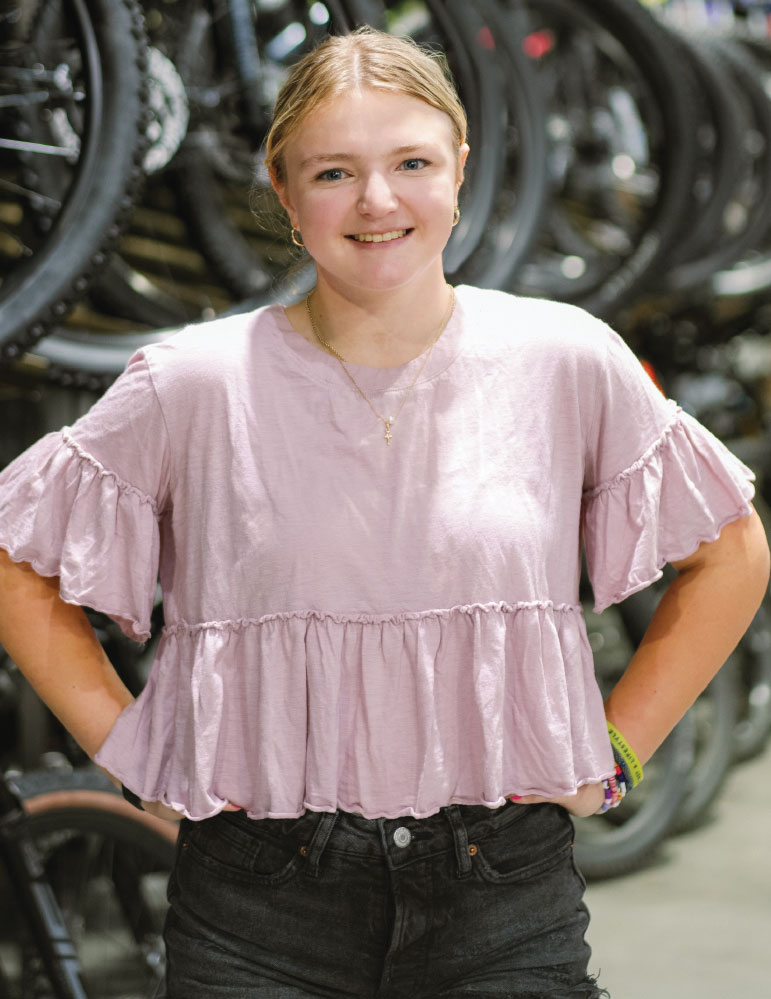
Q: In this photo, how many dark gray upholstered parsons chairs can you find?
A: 0